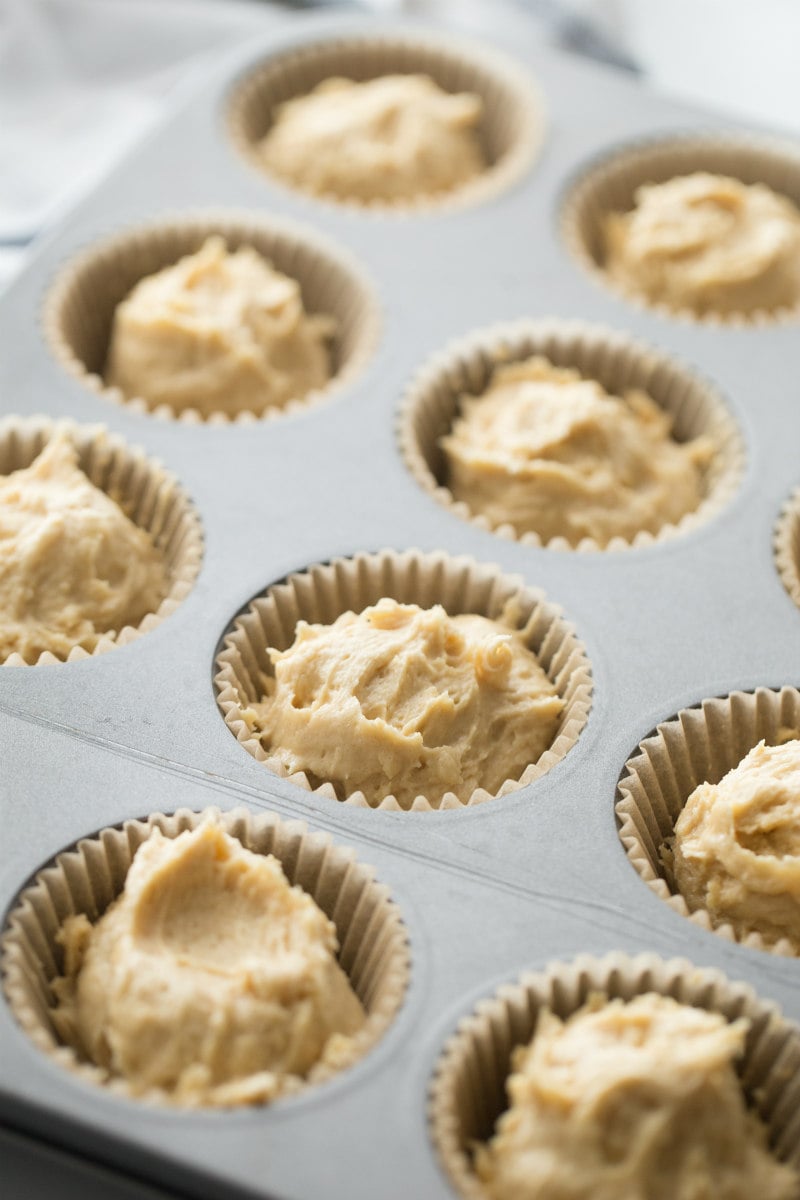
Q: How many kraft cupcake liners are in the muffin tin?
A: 10